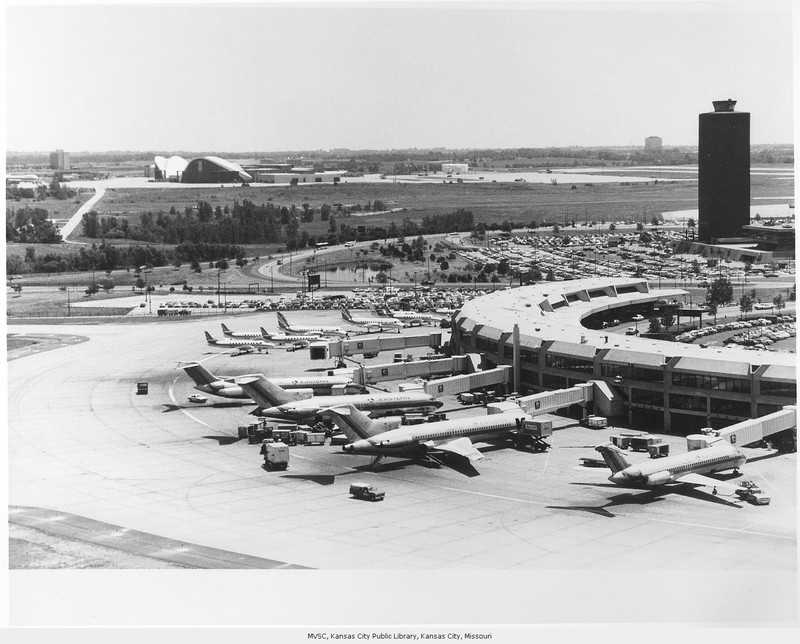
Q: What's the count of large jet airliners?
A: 4